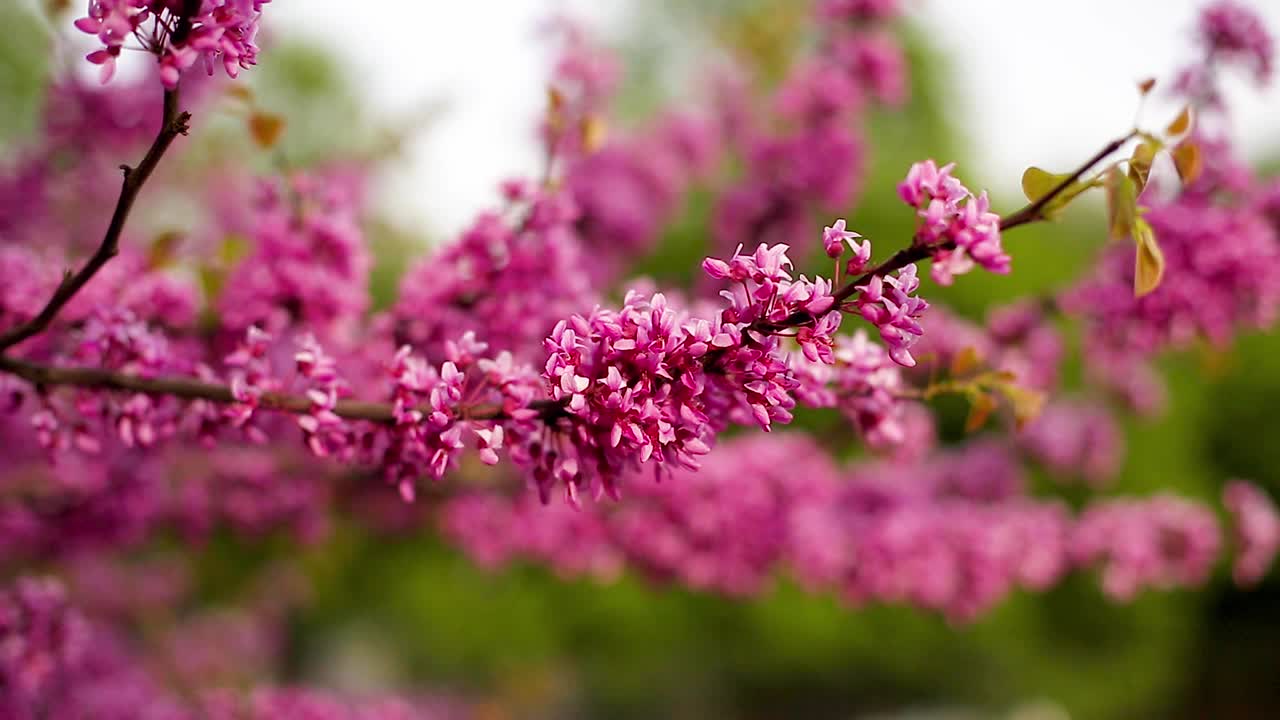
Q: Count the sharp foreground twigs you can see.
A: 2